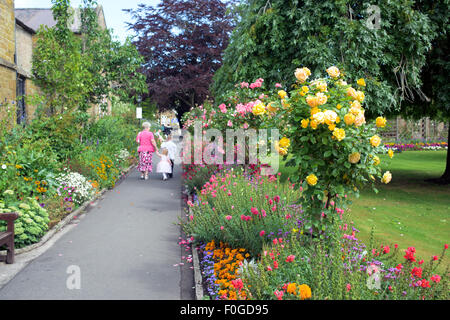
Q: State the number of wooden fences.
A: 1